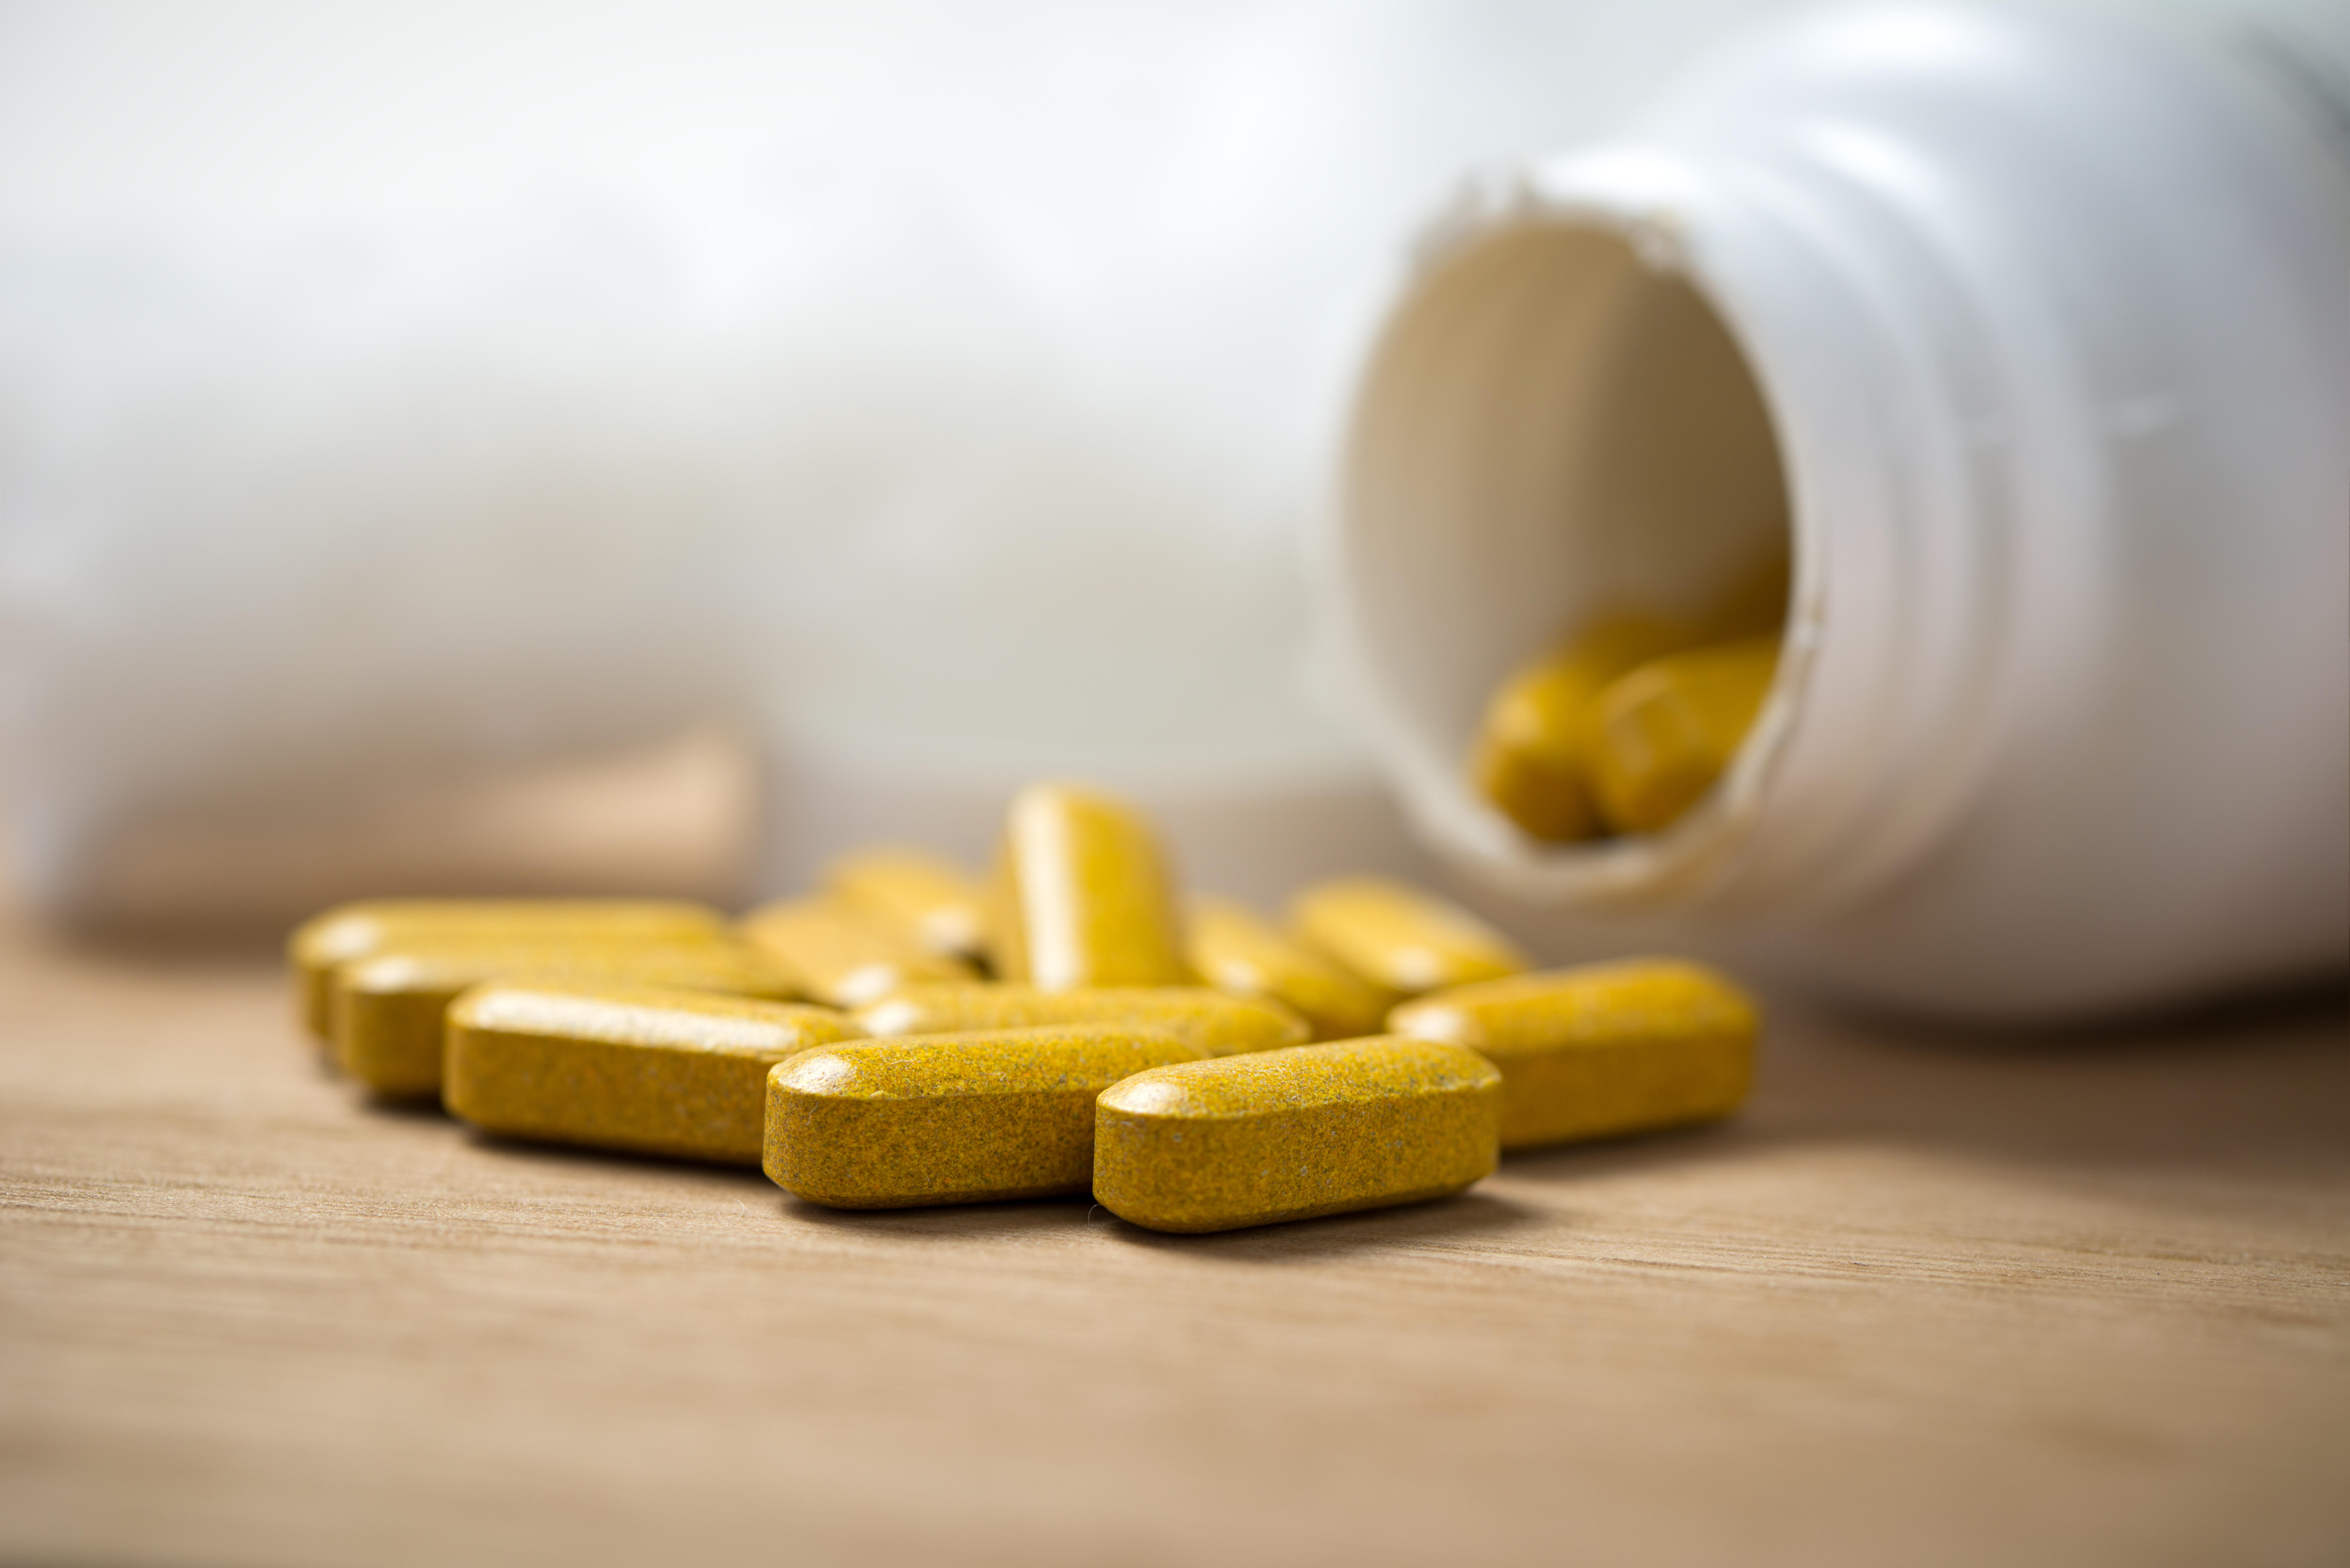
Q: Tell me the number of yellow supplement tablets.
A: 14